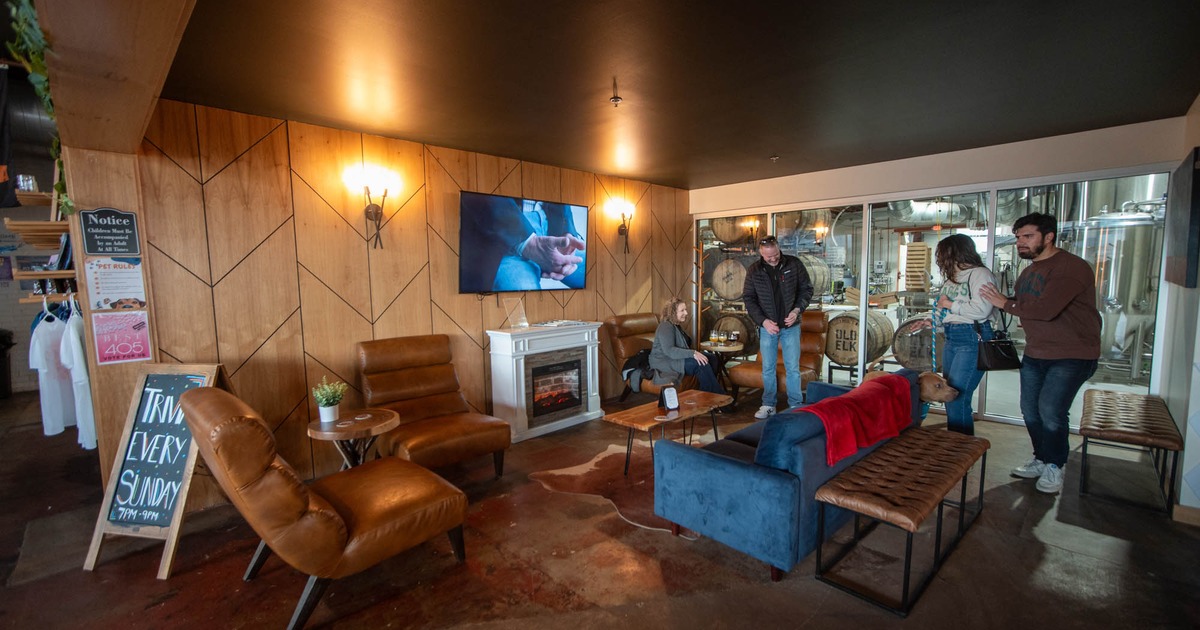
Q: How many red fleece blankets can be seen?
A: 1